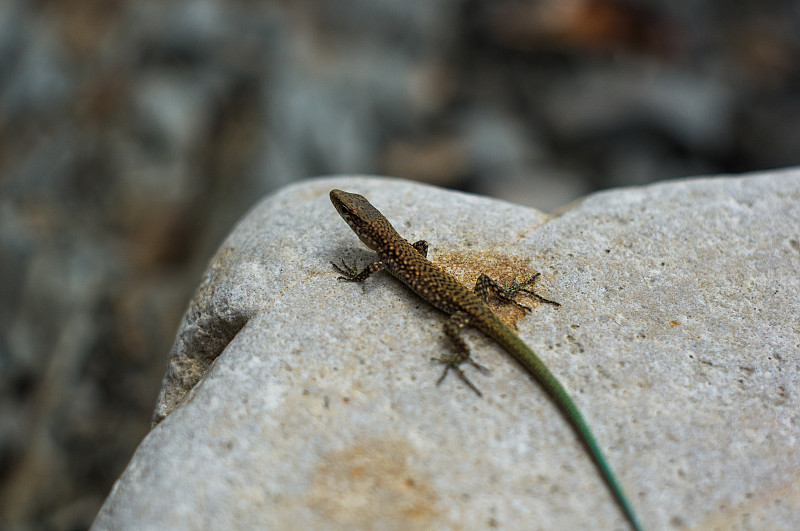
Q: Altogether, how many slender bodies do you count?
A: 1